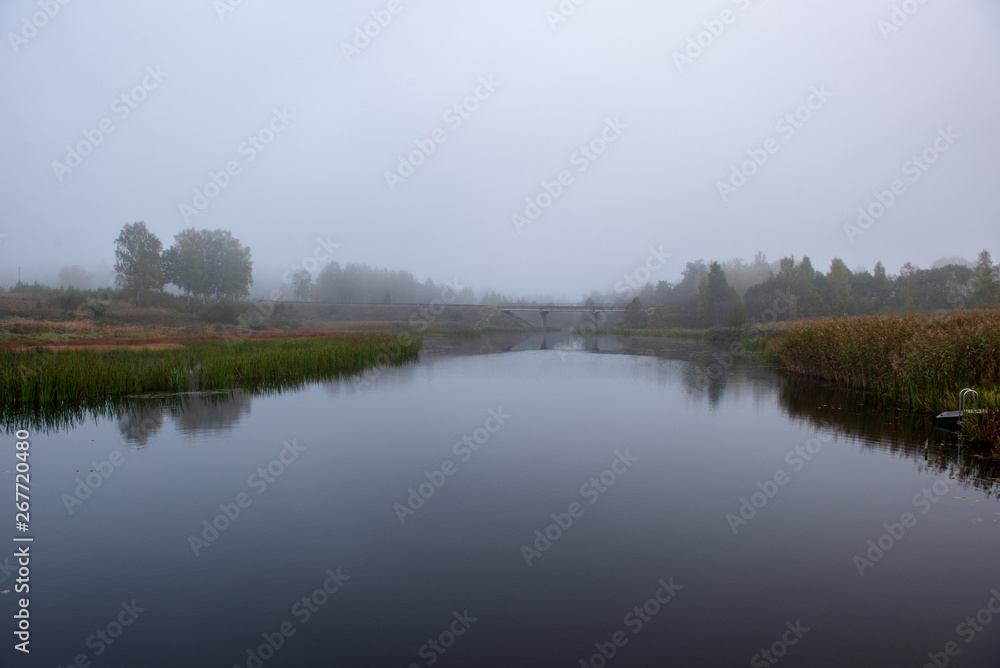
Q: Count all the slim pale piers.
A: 2